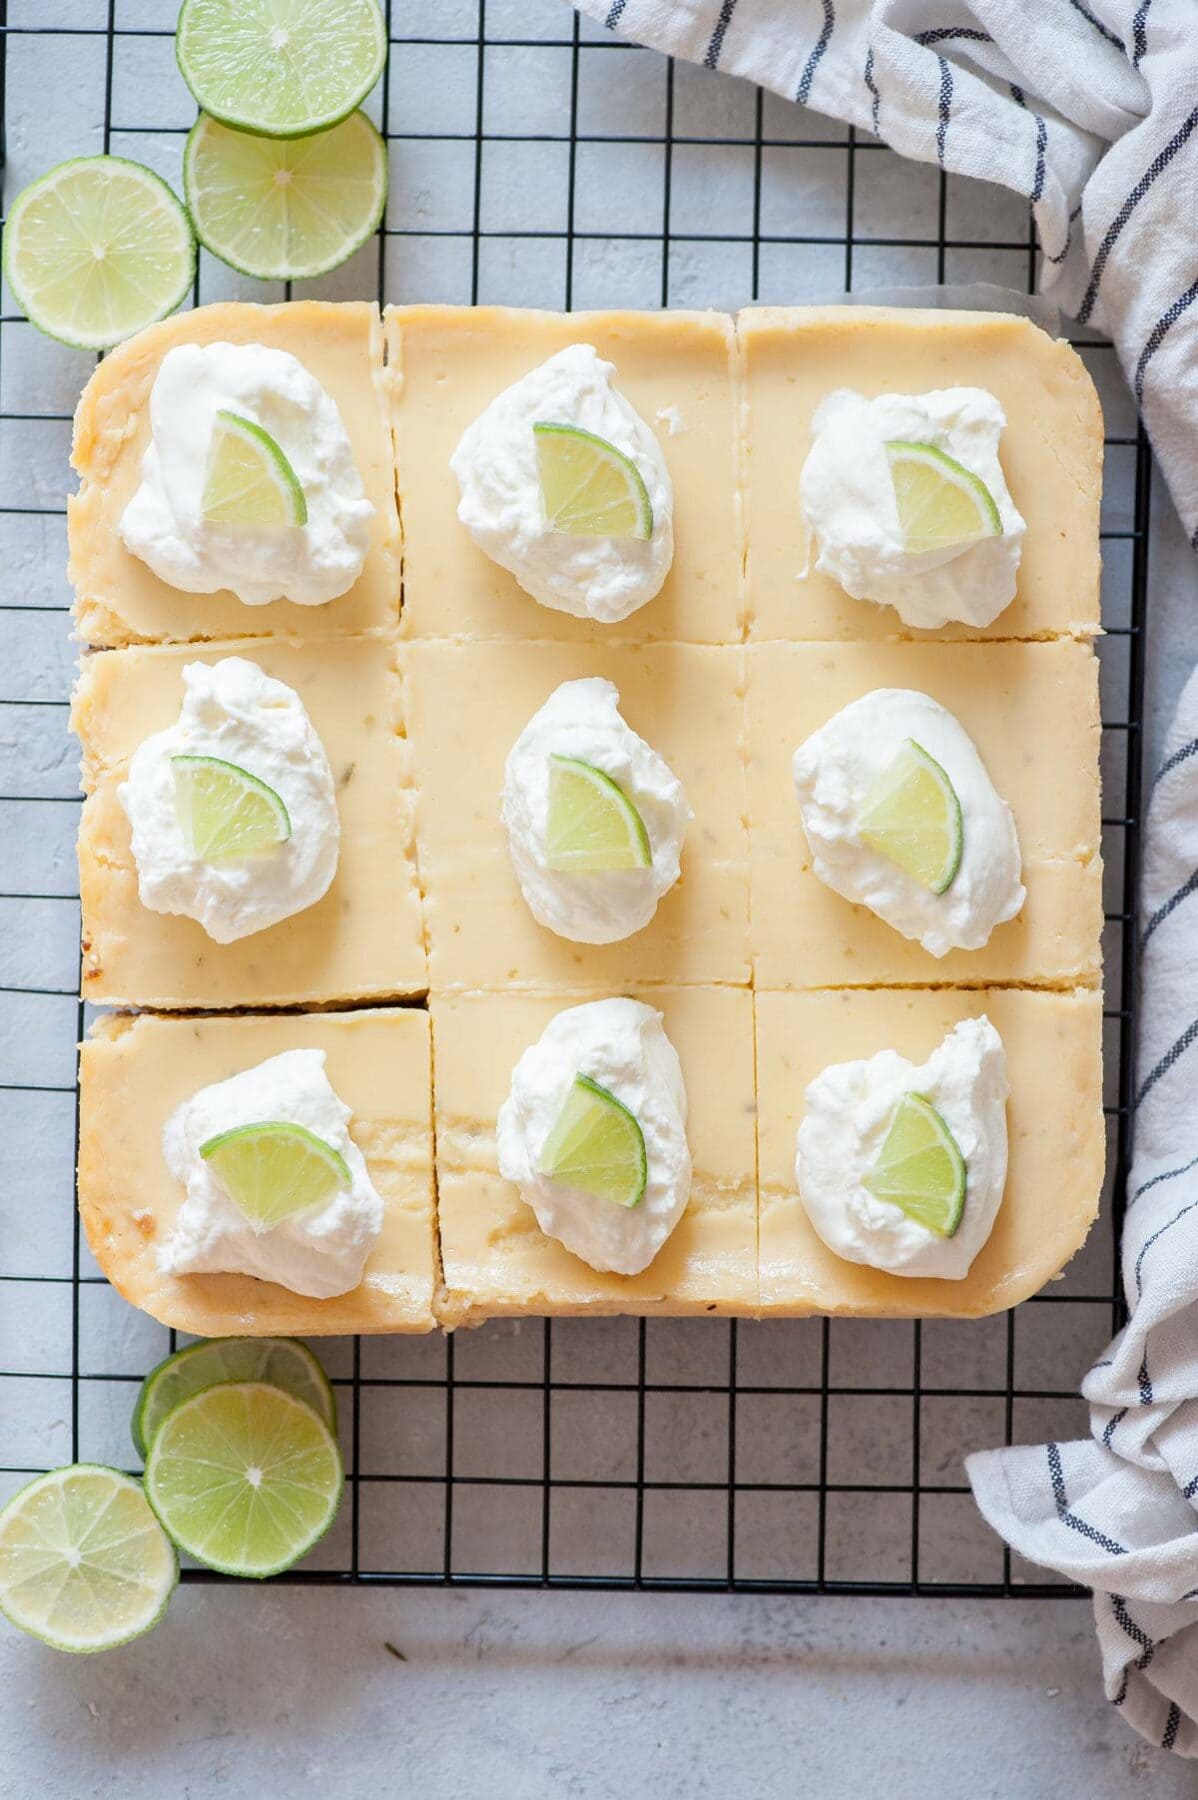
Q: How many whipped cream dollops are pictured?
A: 9